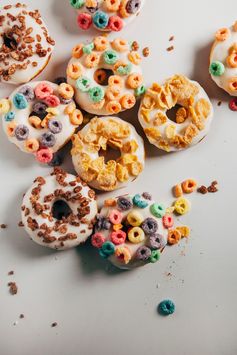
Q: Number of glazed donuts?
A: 9